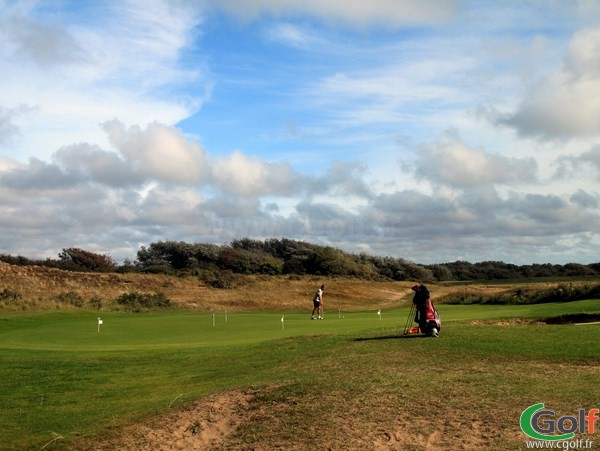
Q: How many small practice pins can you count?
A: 6